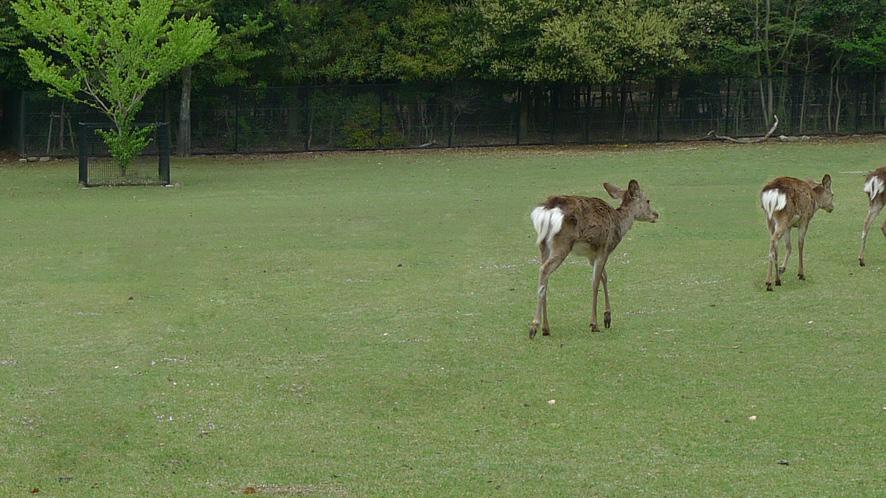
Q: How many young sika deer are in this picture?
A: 3